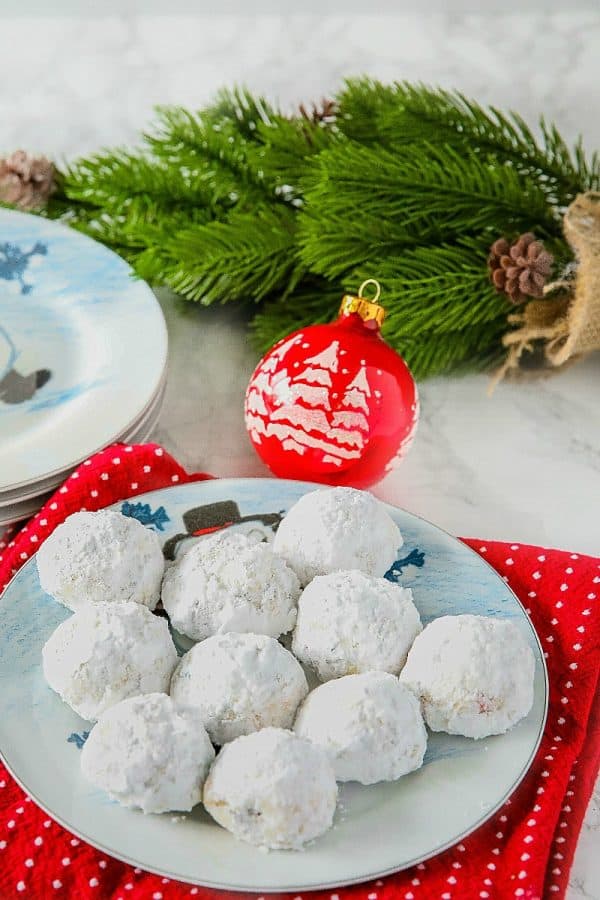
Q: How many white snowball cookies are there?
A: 10